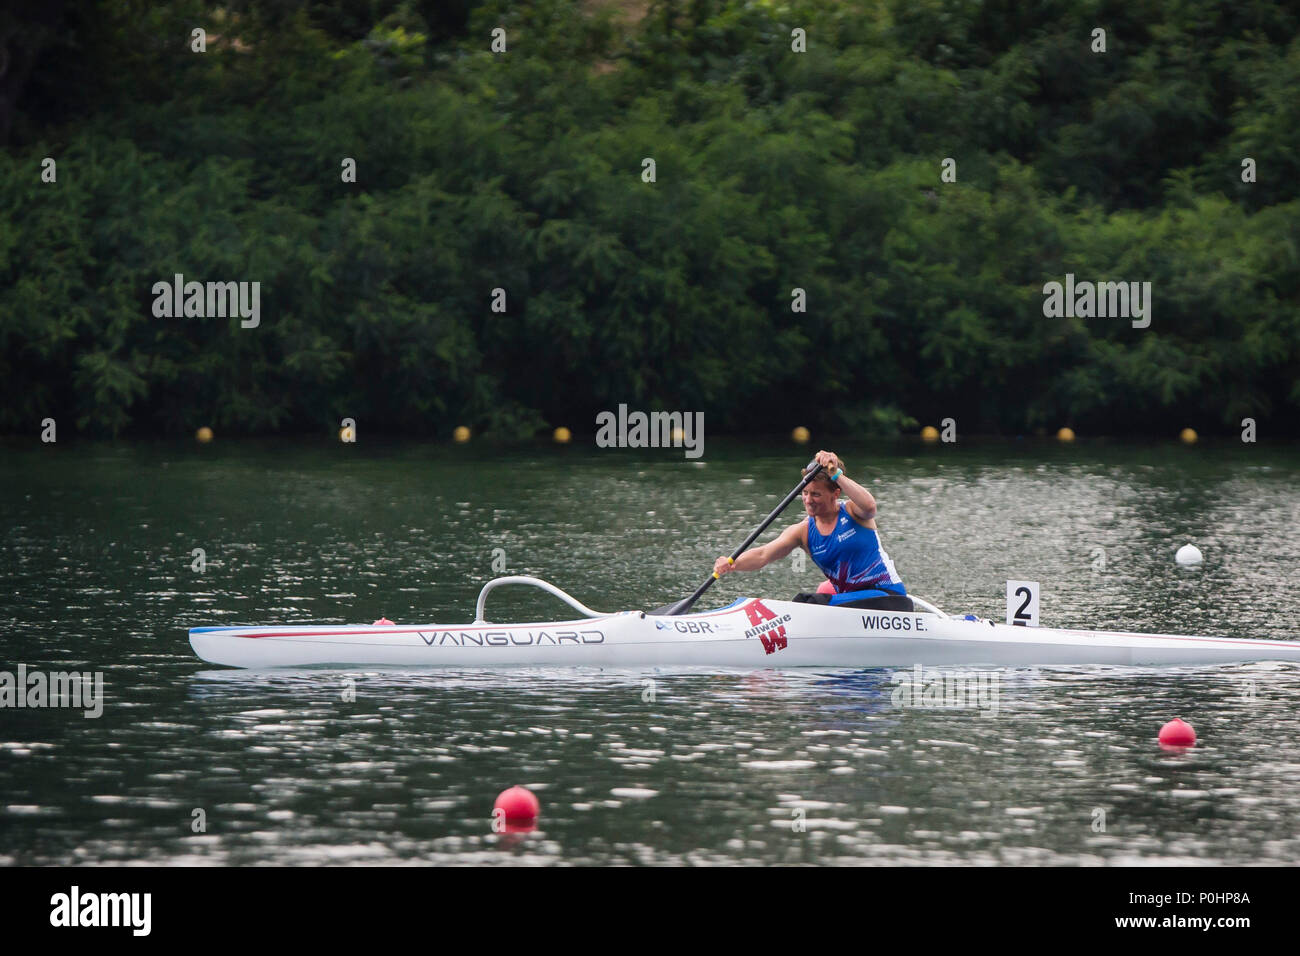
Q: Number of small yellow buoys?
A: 9